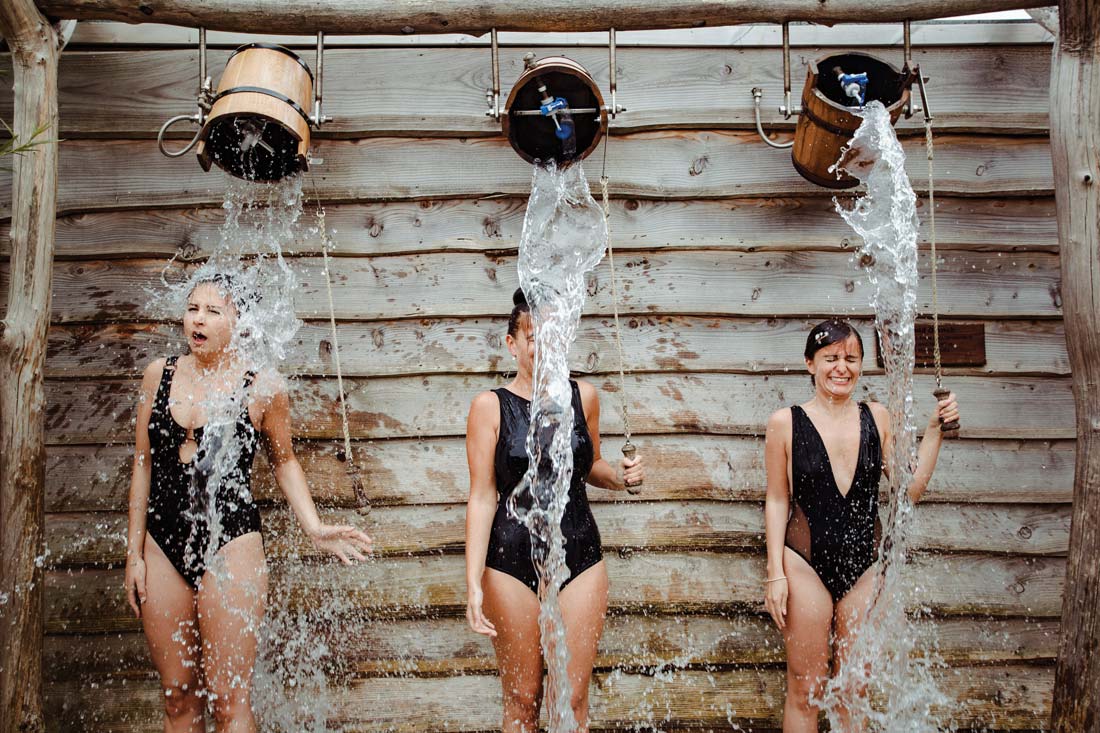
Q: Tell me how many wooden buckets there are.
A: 3